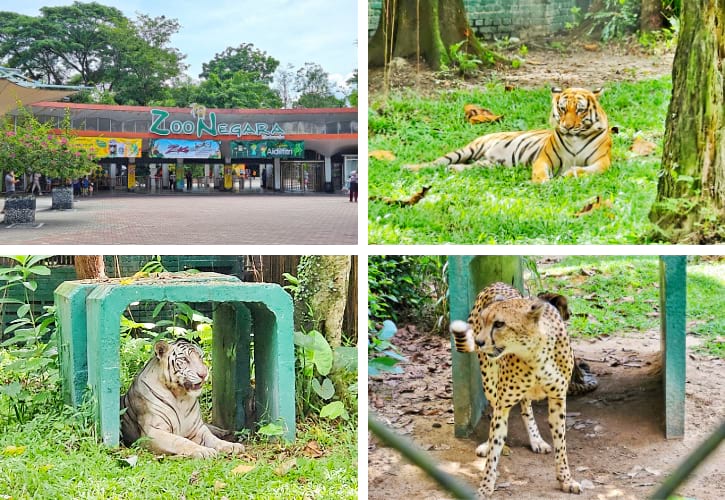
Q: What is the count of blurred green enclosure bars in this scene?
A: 2